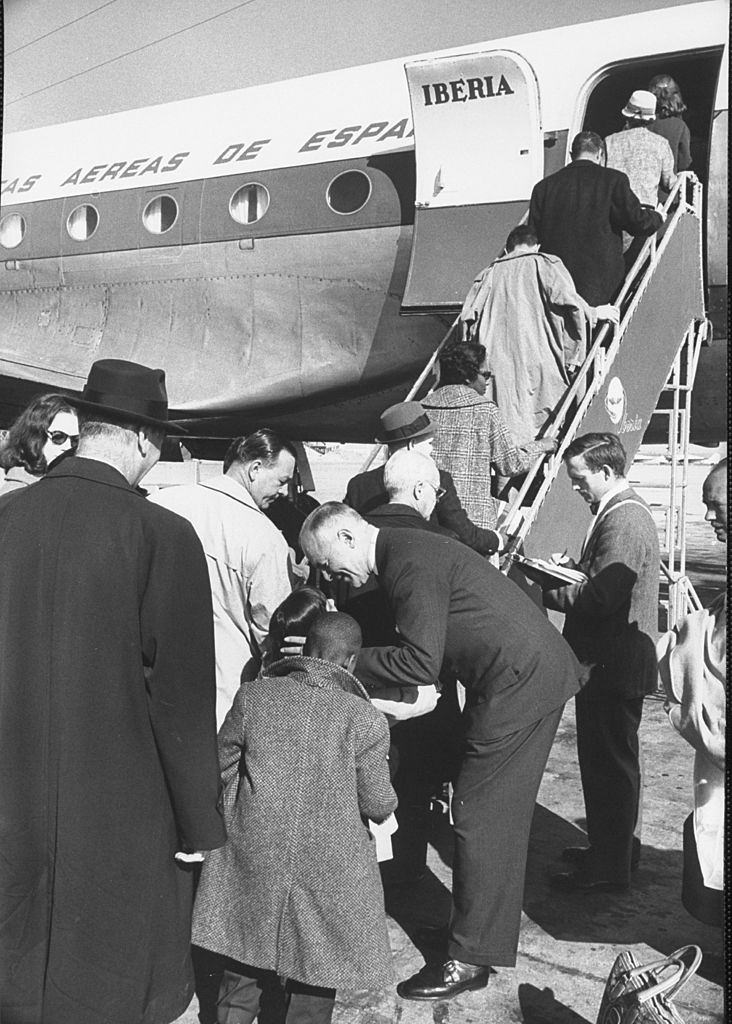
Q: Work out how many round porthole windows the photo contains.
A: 5